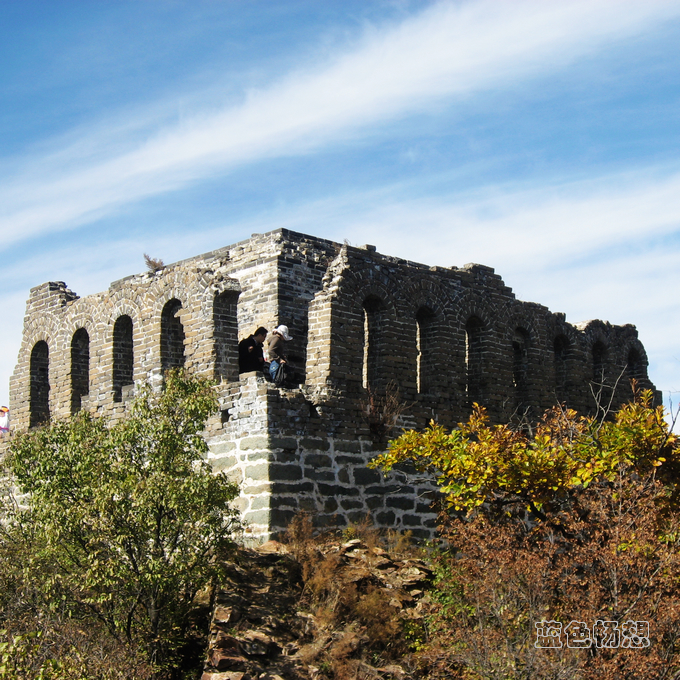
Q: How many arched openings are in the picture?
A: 12